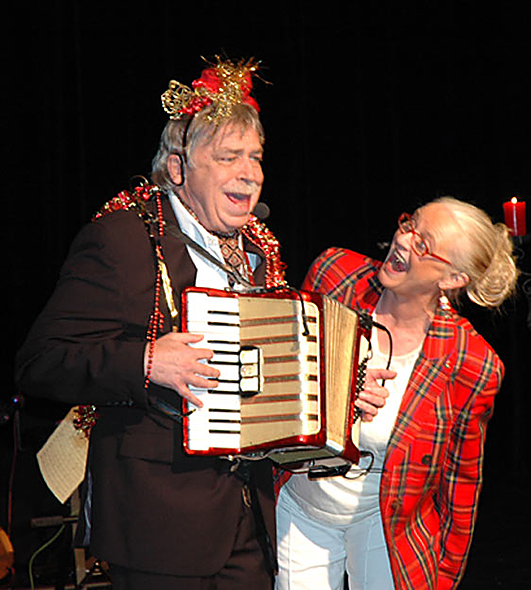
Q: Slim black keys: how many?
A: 10